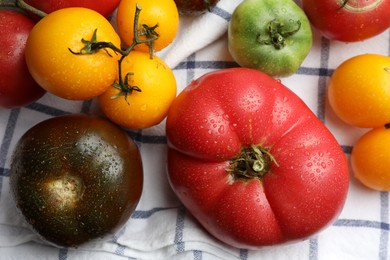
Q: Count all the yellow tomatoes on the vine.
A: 3